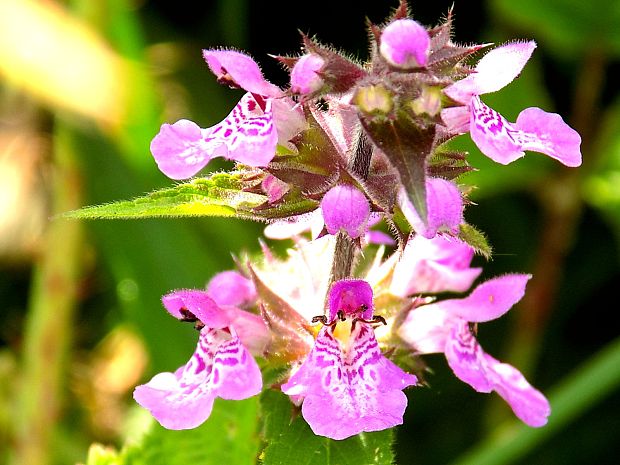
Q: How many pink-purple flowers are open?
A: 5